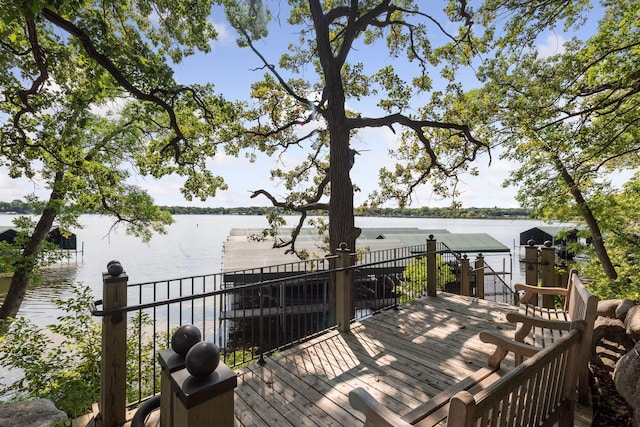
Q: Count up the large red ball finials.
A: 0